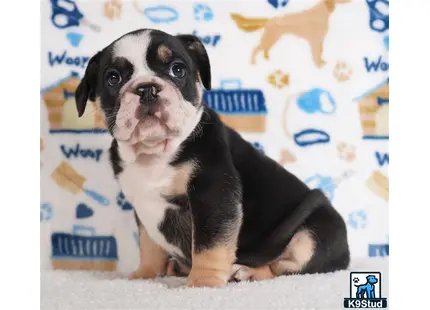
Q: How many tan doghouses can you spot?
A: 2